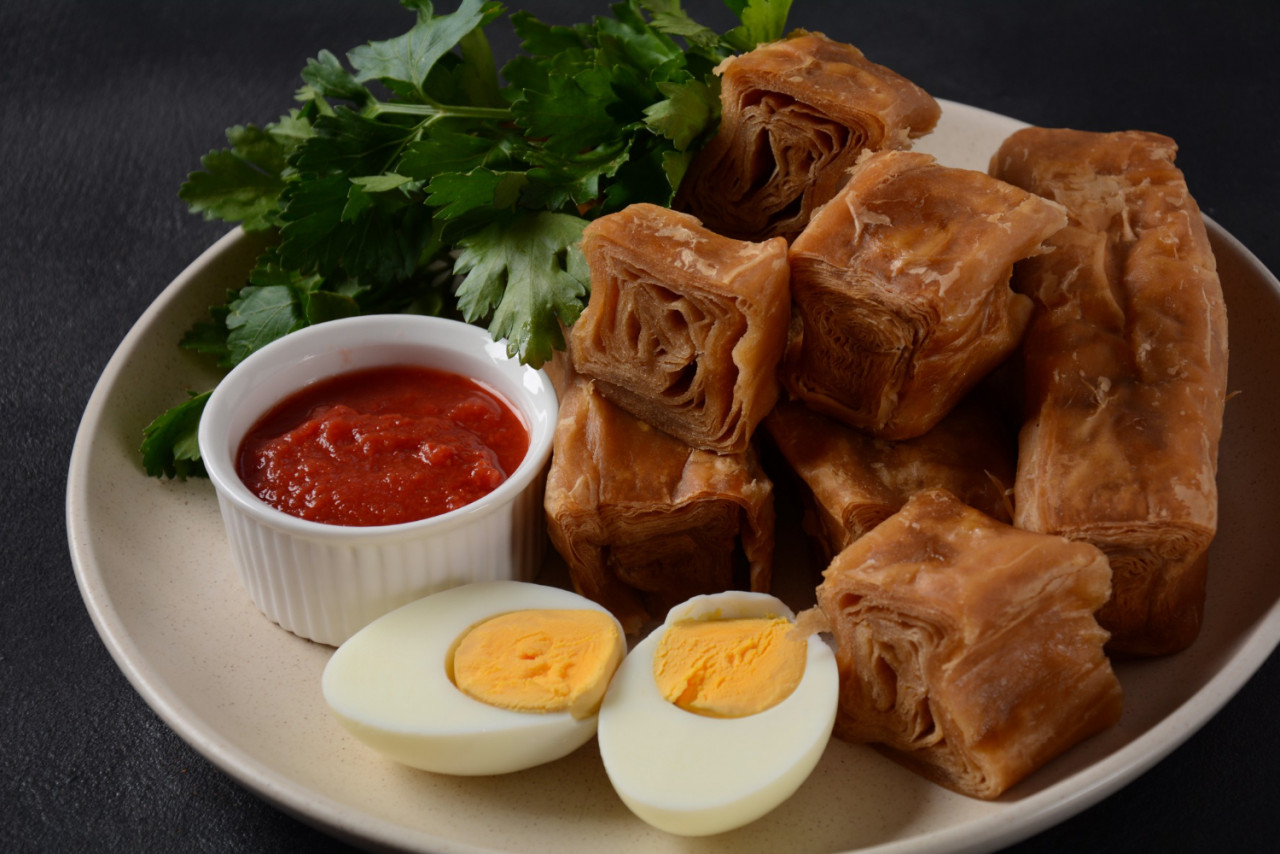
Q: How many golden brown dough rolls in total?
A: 7